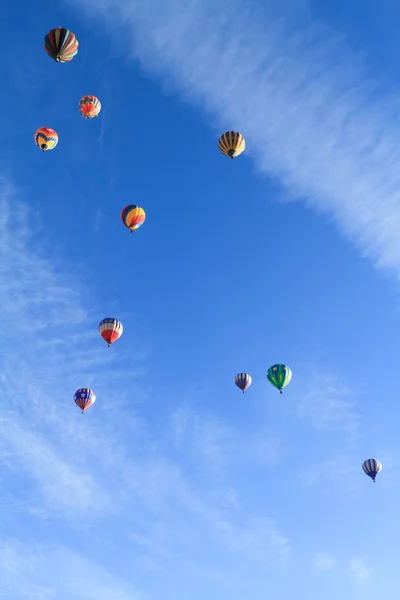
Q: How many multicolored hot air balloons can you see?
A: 10